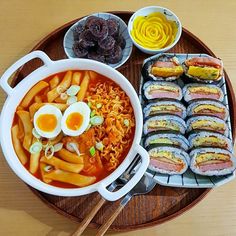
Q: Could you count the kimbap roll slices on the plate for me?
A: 12